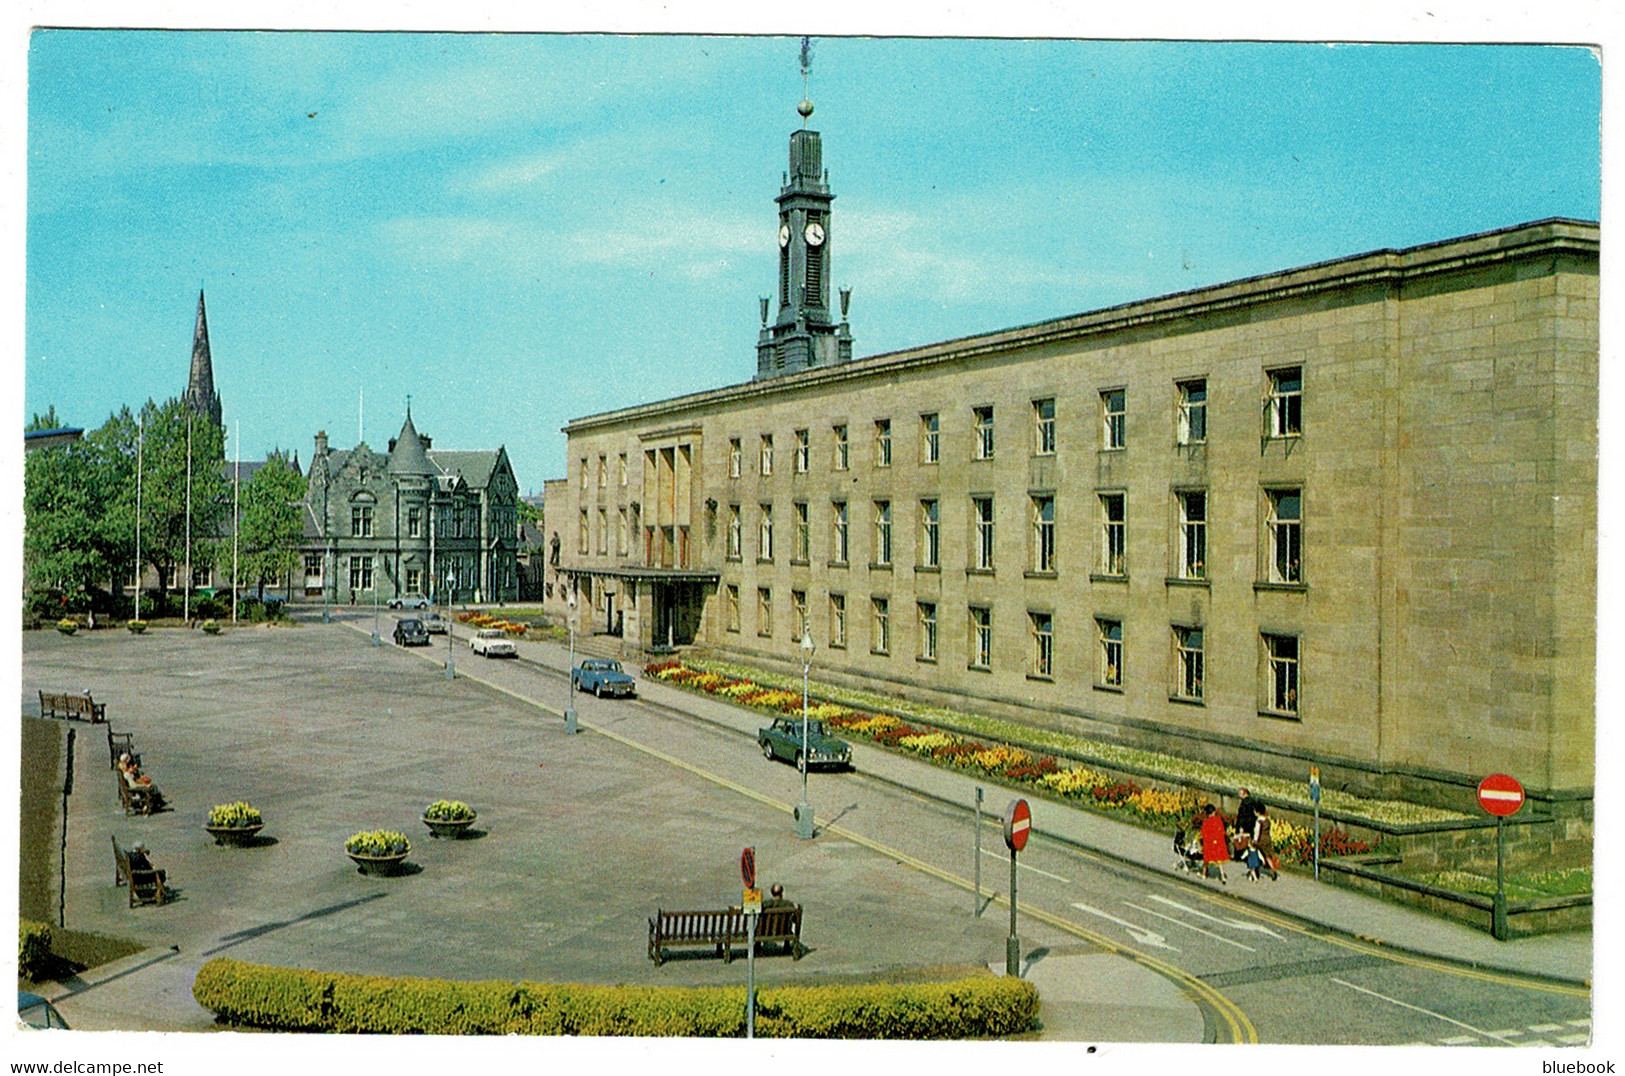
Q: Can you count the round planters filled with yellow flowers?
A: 6